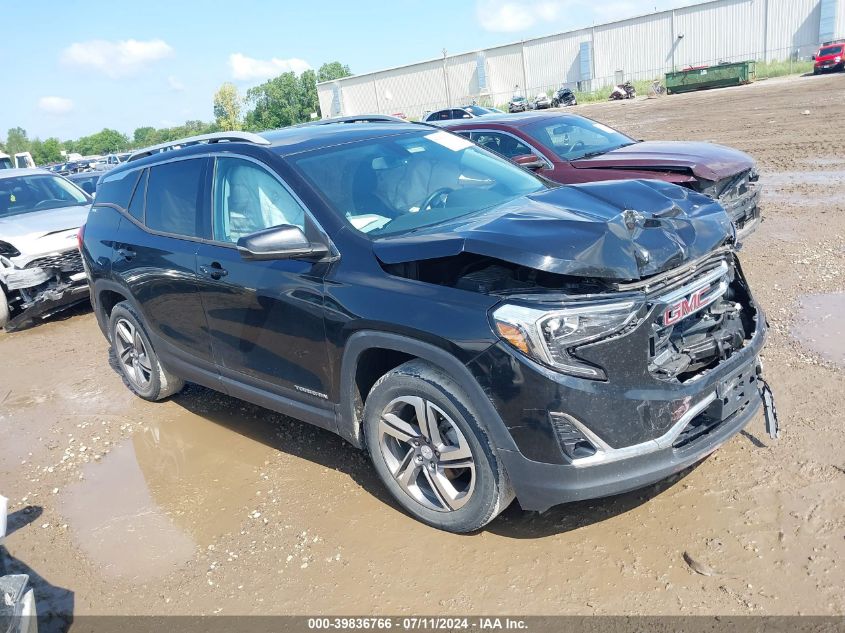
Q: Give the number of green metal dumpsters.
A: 1